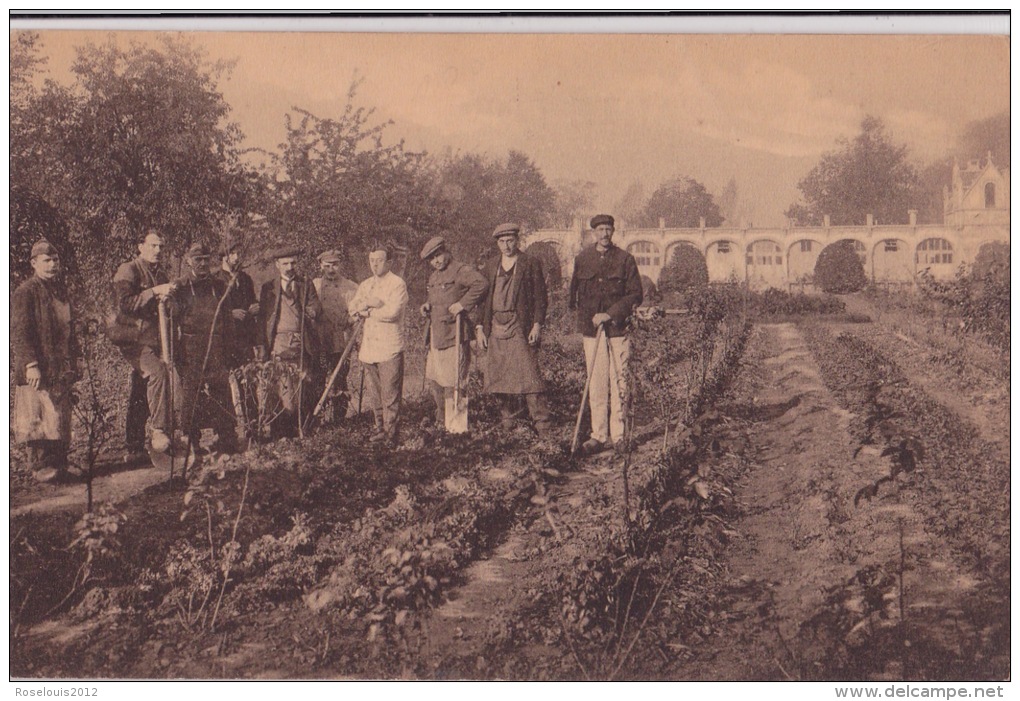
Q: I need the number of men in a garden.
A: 10